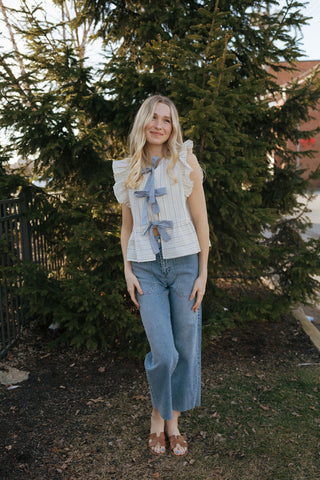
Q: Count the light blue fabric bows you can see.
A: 3